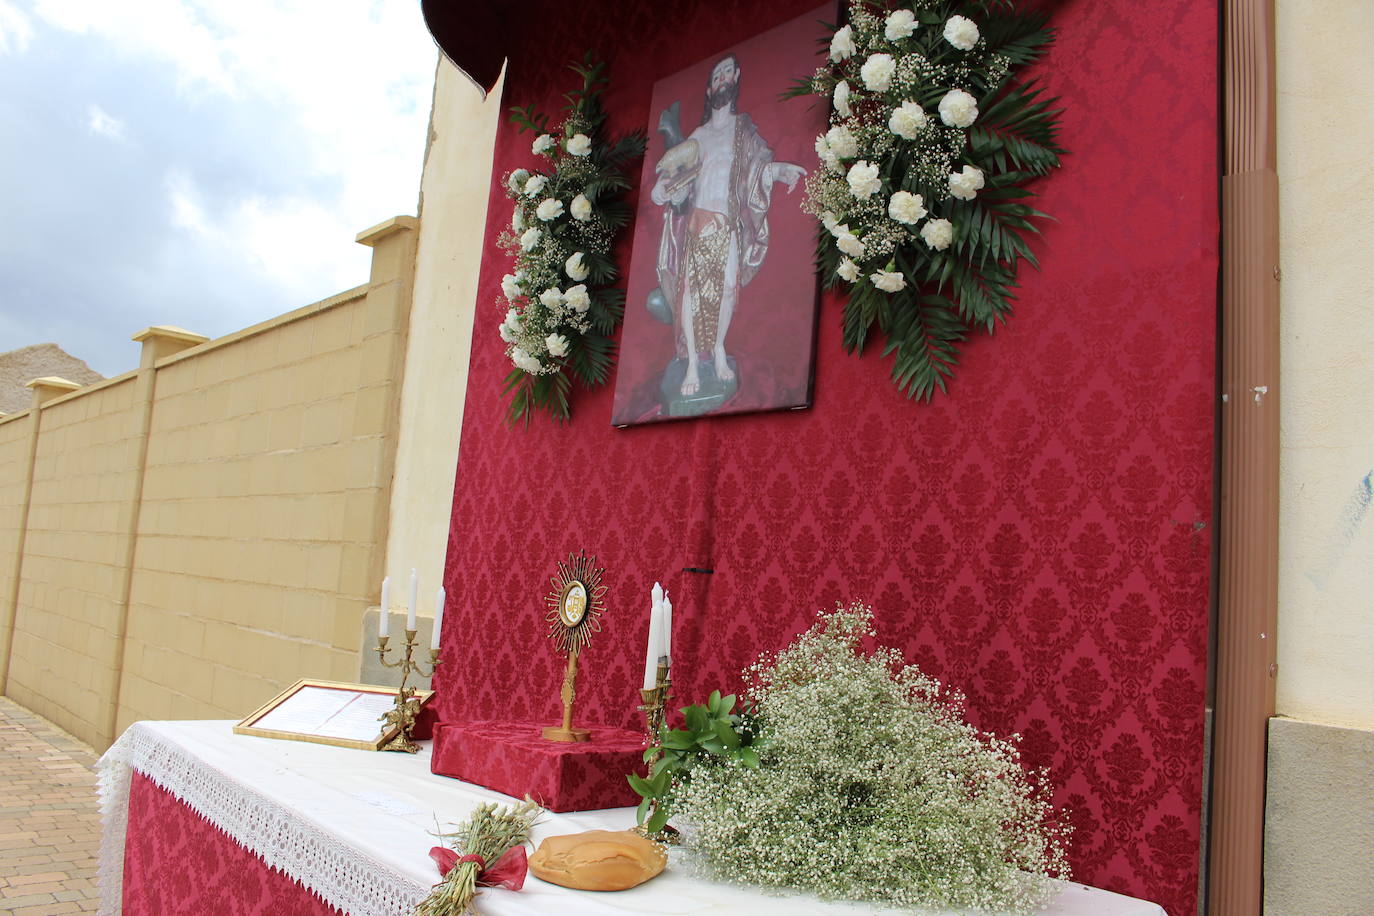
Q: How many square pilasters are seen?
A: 3